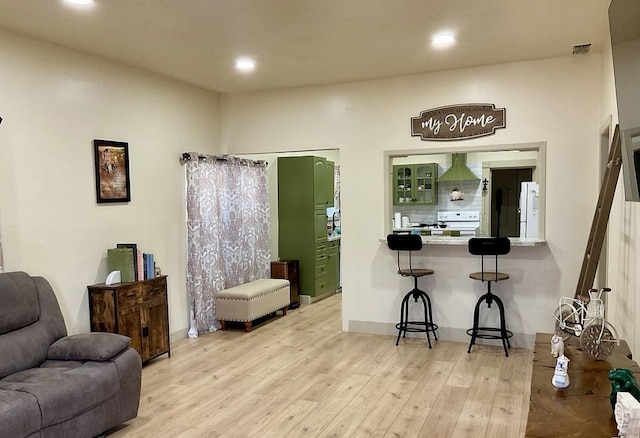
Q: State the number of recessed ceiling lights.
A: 3